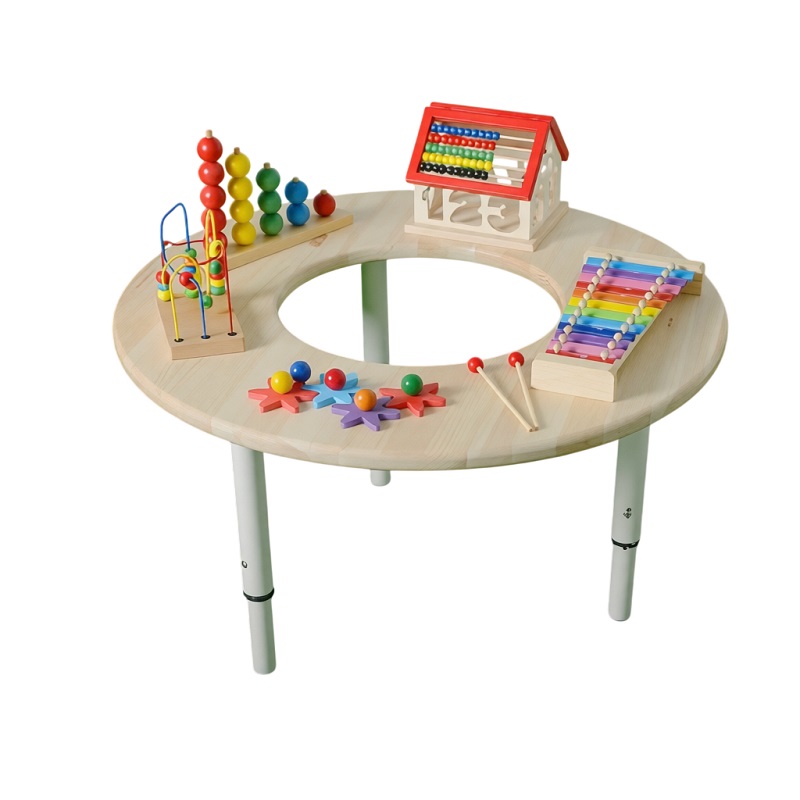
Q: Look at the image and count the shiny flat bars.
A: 12